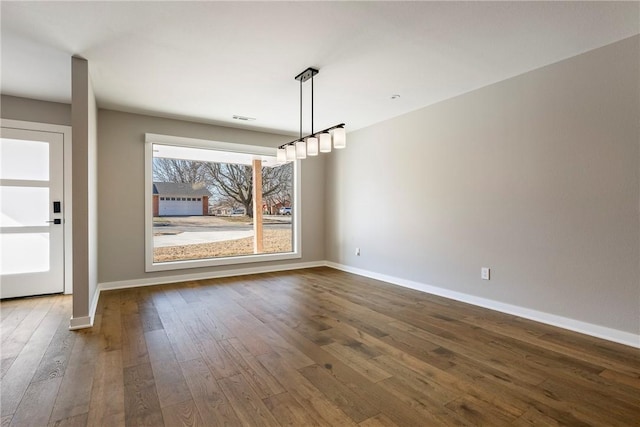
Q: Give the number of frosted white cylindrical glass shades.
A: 6